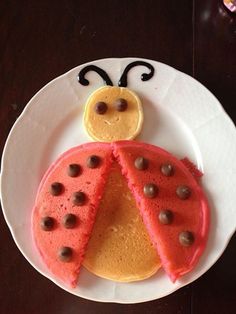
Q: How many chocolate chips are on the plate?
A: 15